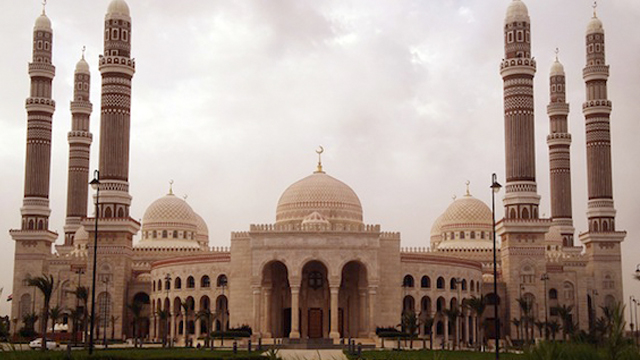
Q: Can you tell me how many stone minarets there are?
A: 6